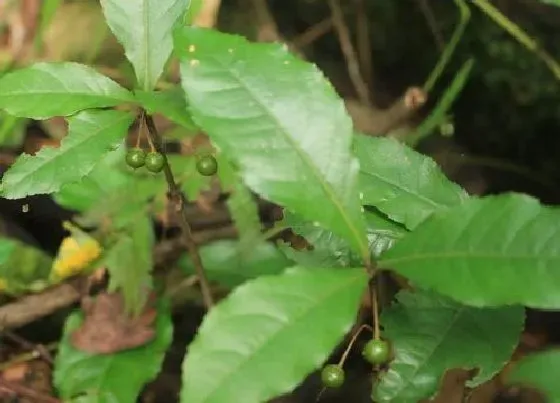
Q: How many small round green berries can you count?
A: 5